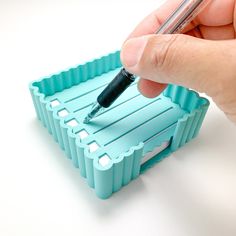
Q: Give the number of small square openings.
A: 6